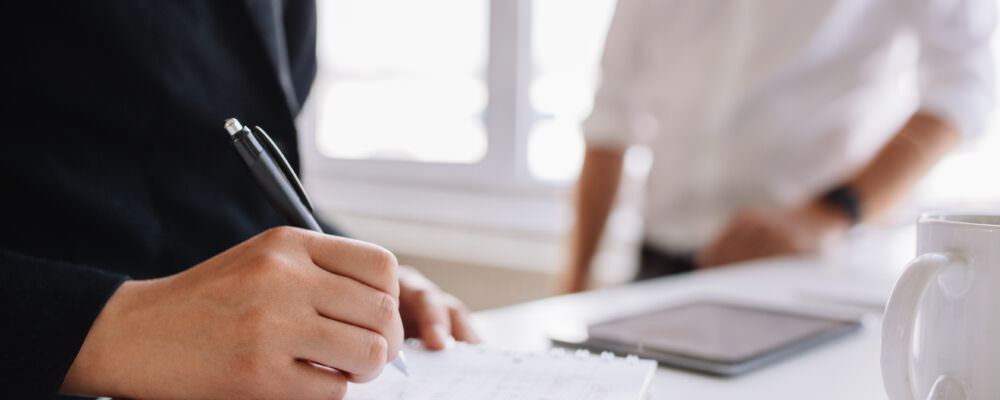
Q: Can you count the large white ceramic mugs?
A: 1